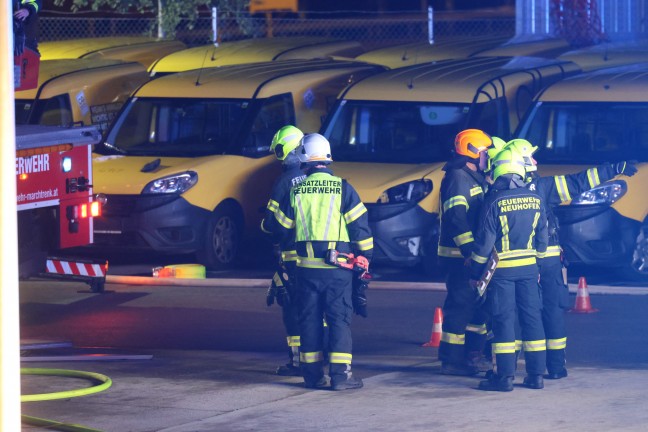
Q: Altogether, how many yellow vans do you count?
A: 8